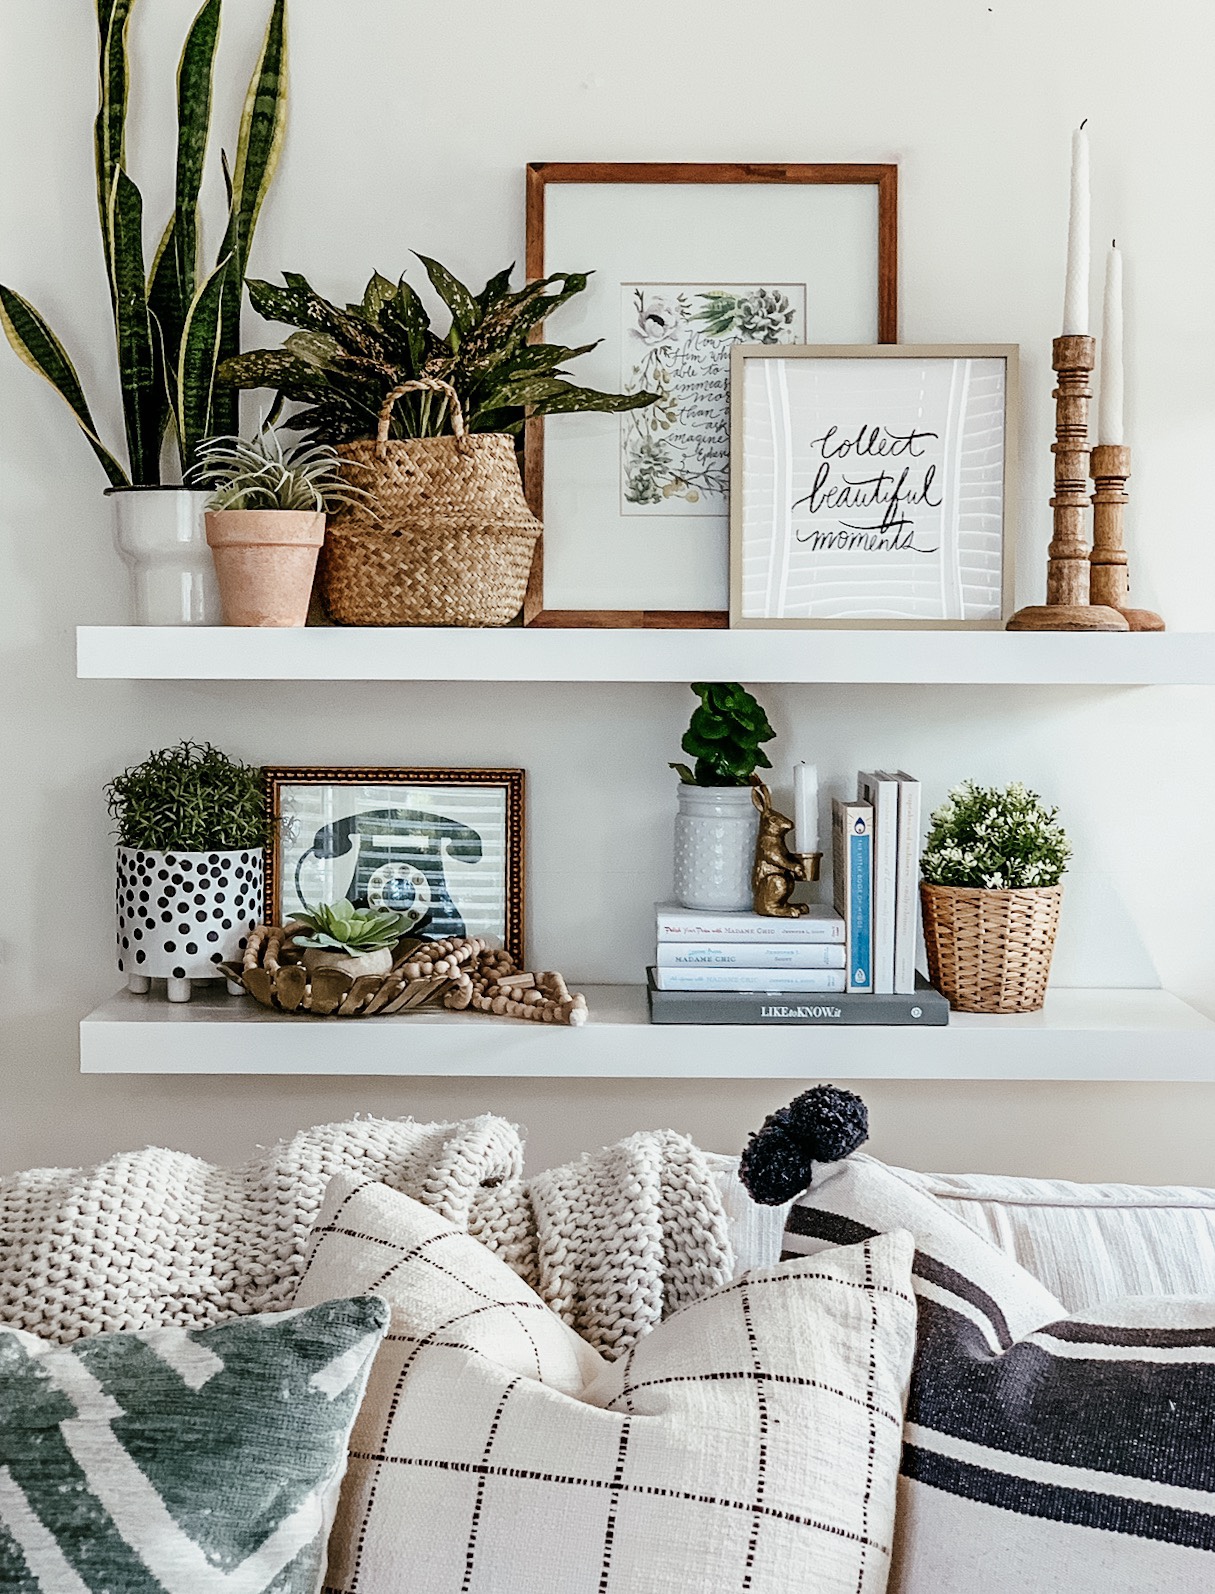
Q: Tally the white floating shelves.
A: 2